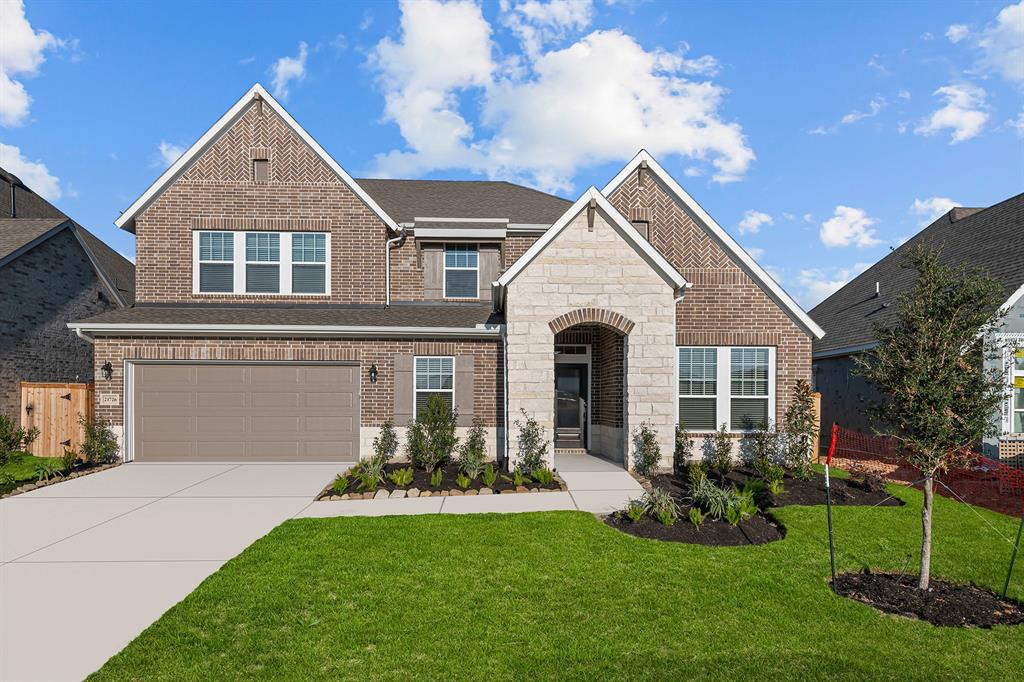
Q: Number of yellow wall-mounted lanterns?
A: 0